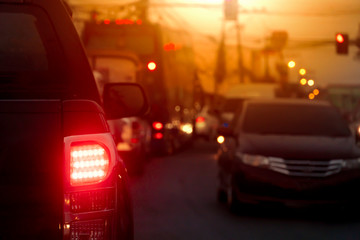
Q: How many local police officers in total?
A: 0